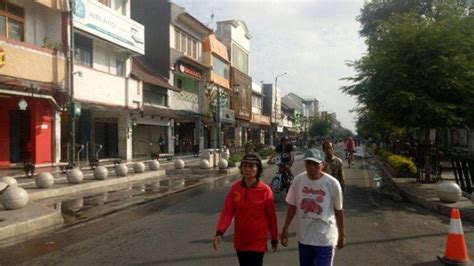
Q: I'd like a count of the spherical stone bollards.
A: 12